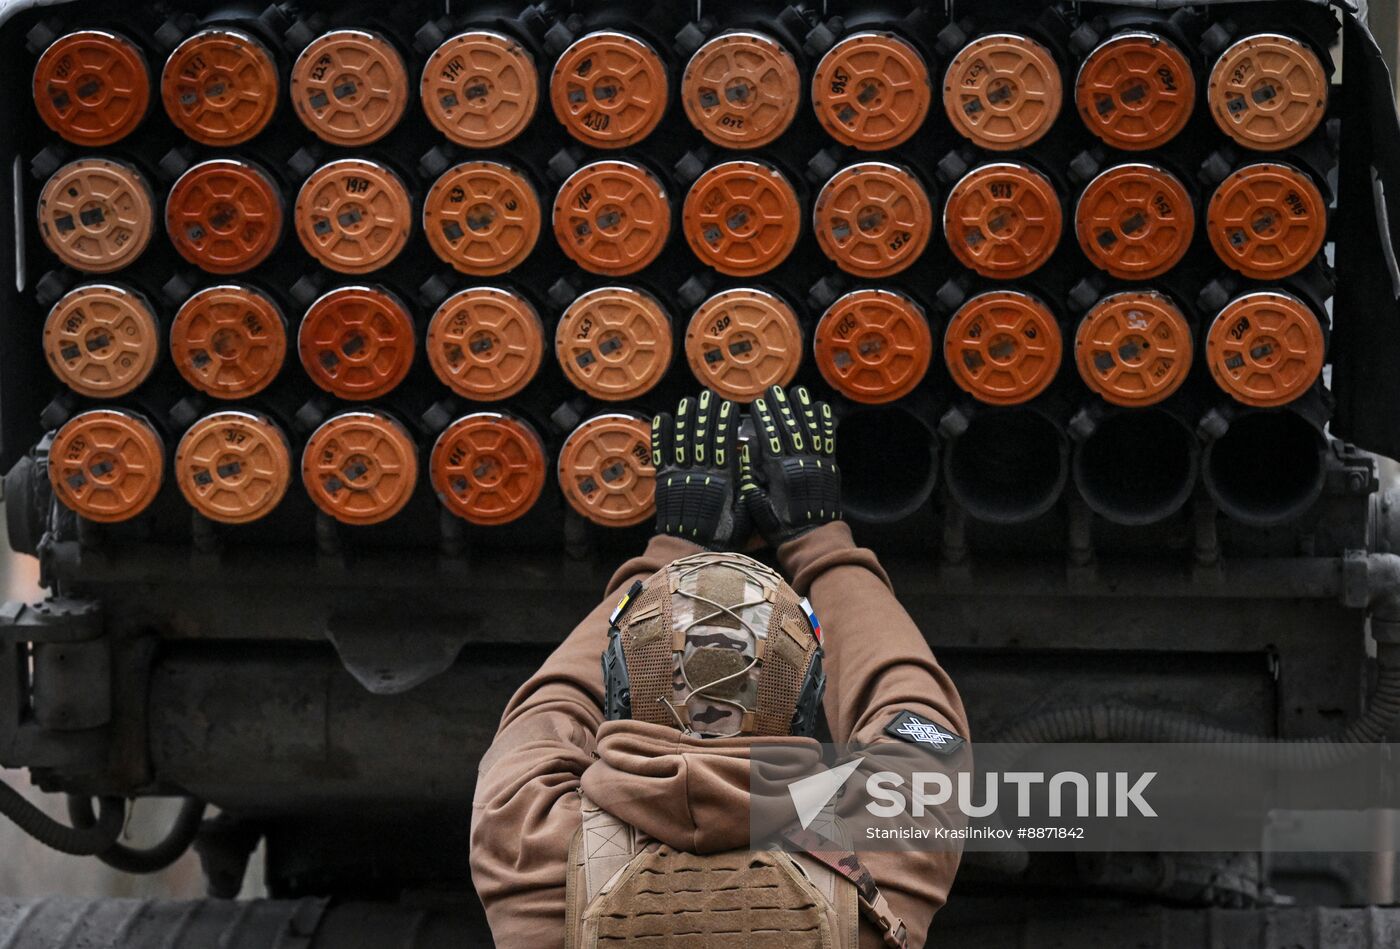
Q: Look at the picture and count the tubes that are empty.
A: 4